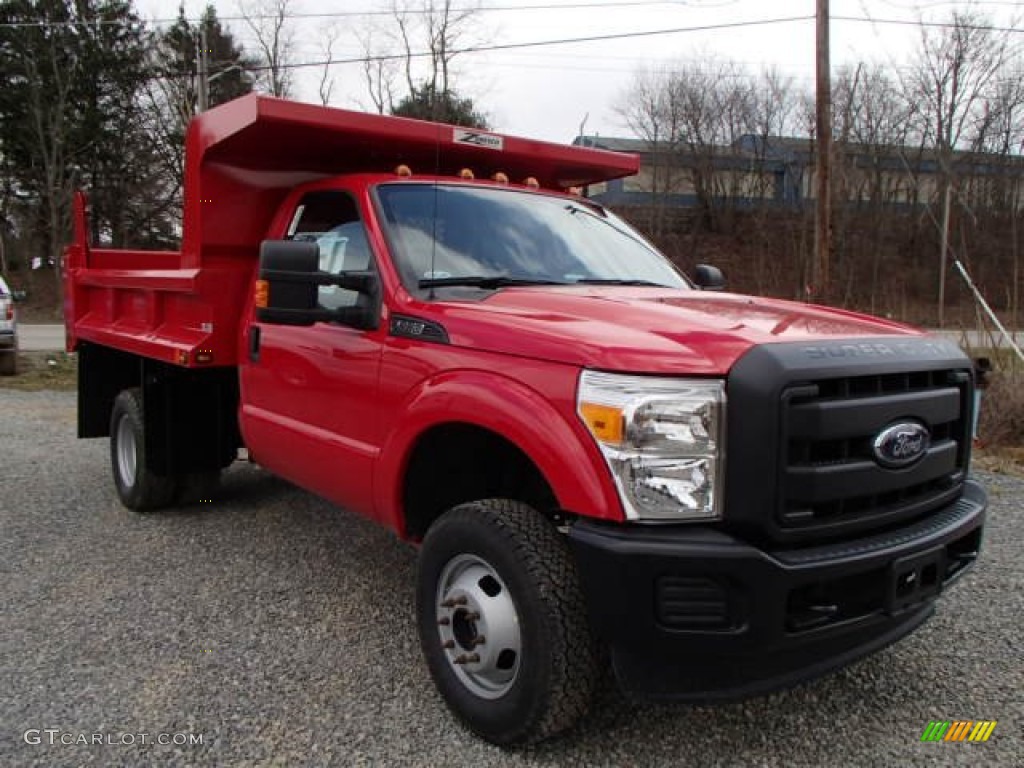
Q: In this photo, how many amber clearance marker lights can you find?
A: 5